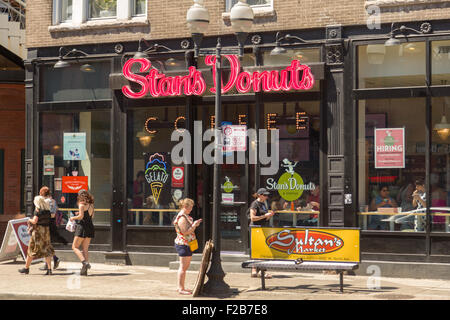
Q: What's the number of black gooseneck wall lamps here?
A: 4